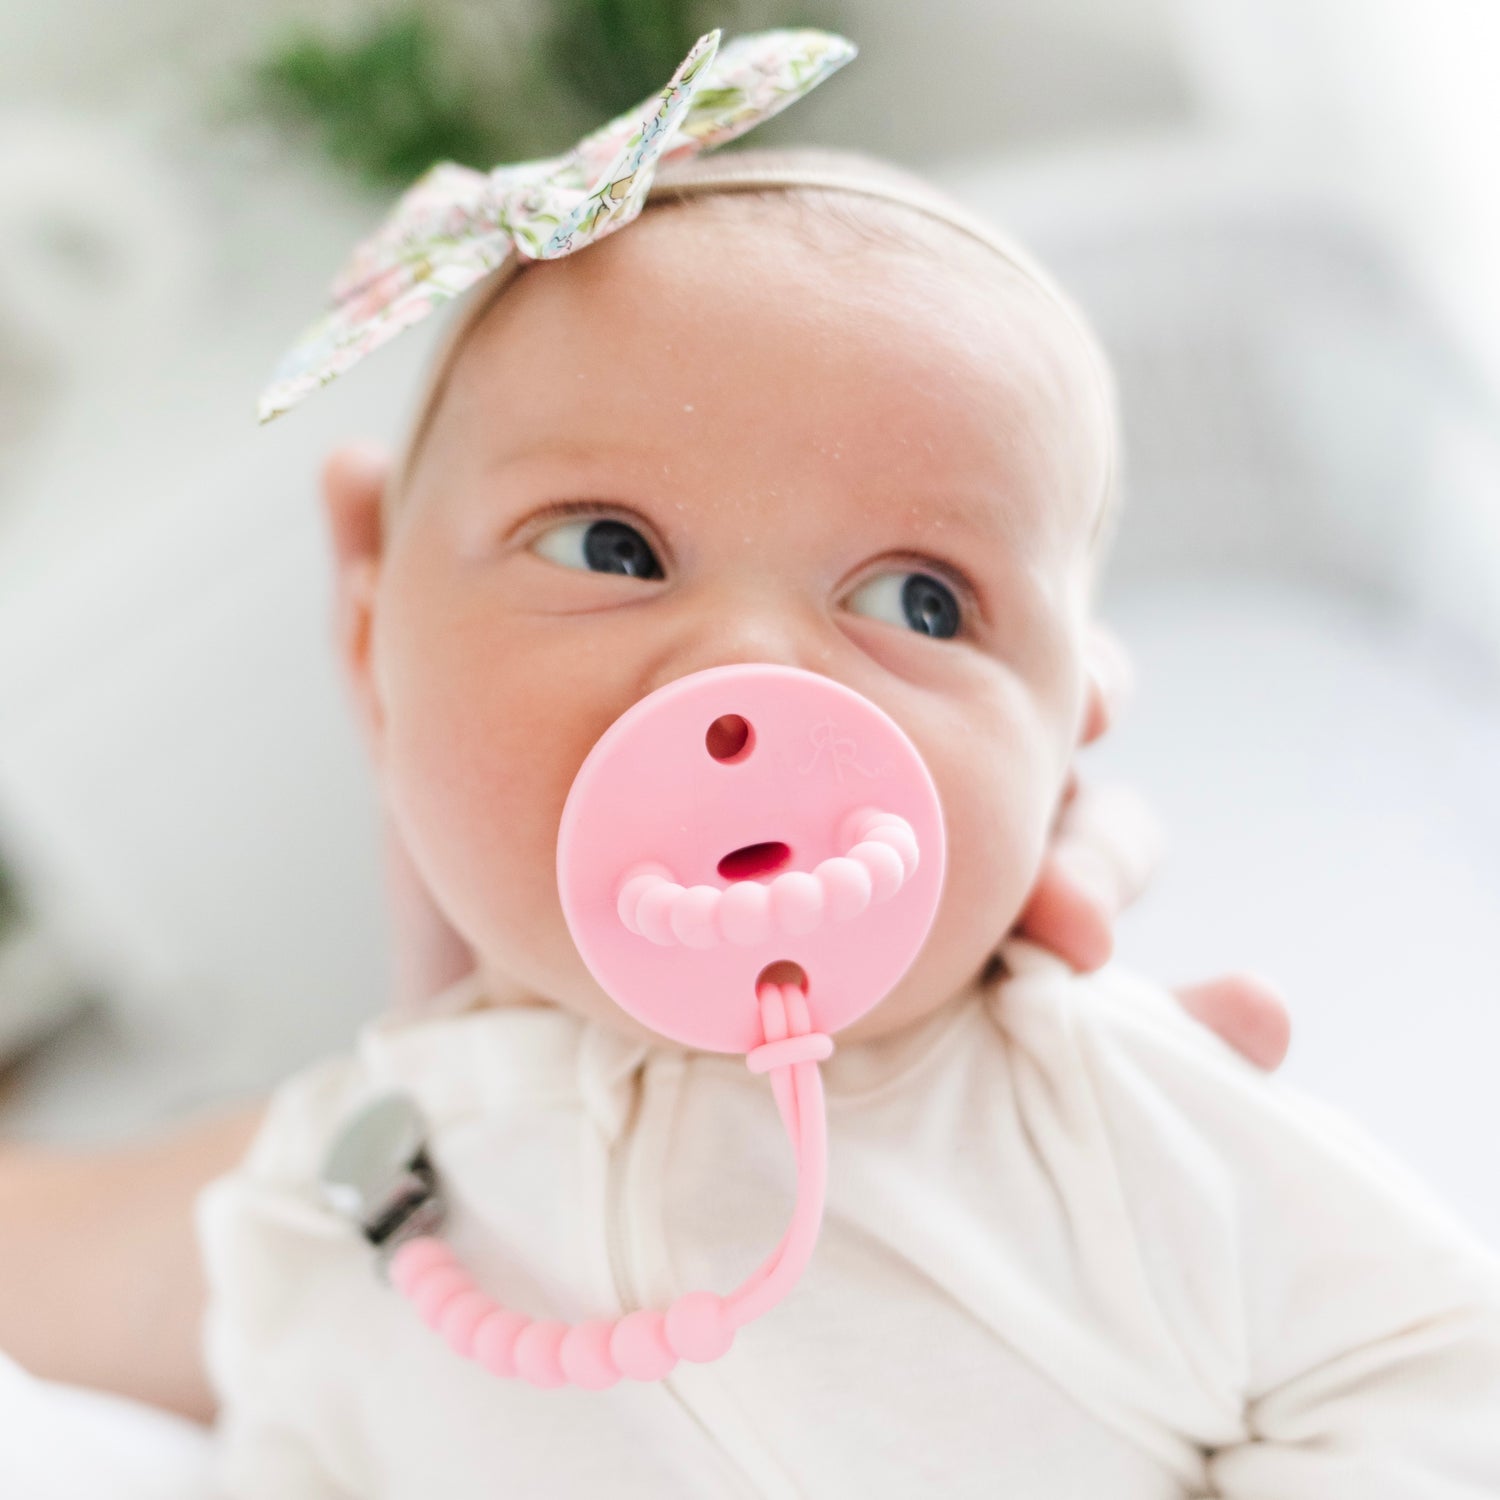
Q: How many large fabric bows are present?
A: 1